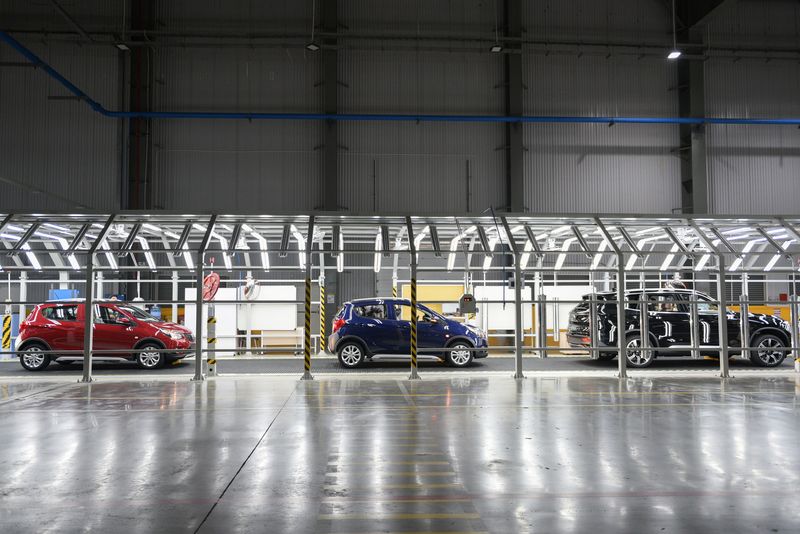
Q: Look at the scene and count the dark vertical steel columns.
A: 4